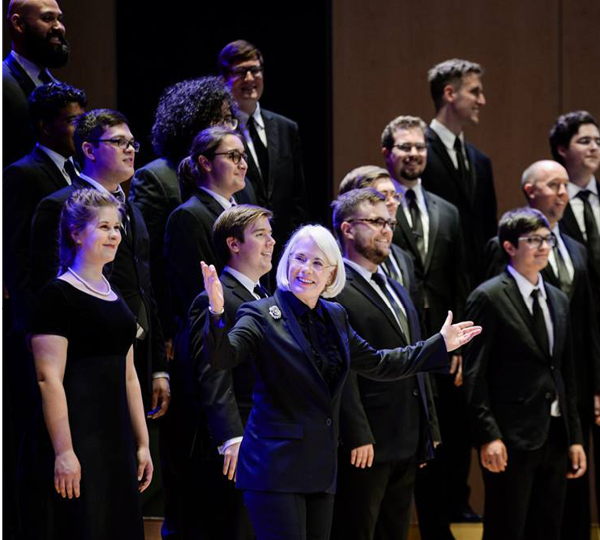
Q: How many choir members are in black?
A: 15